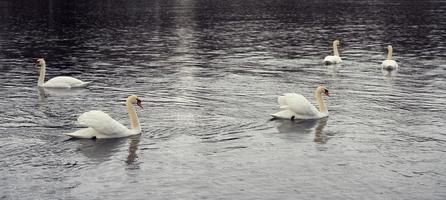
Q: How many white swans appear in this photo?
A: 5